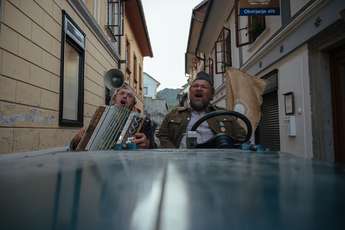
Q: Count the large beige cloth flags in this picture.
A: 1